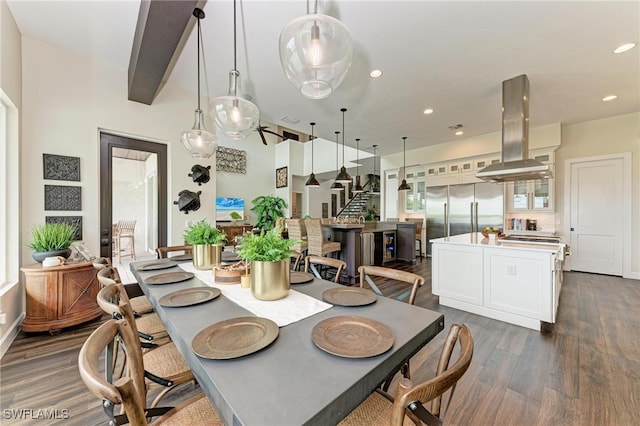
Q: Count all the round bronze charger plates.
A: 9